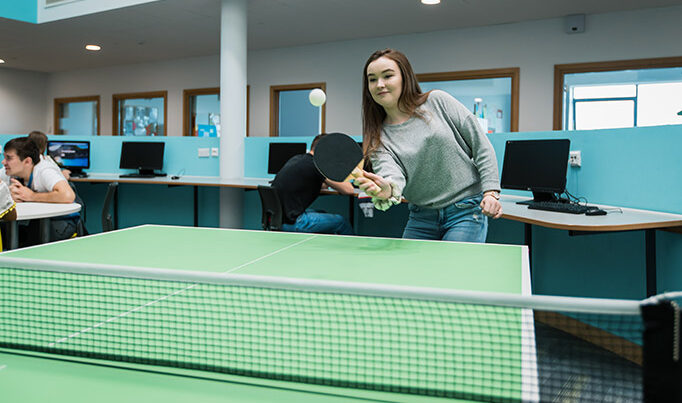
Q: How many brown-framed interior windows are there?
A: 6